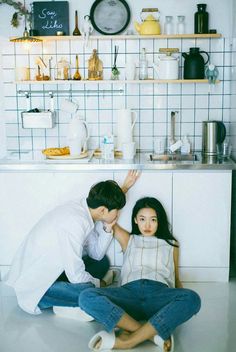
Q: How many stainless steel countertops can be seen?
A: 1